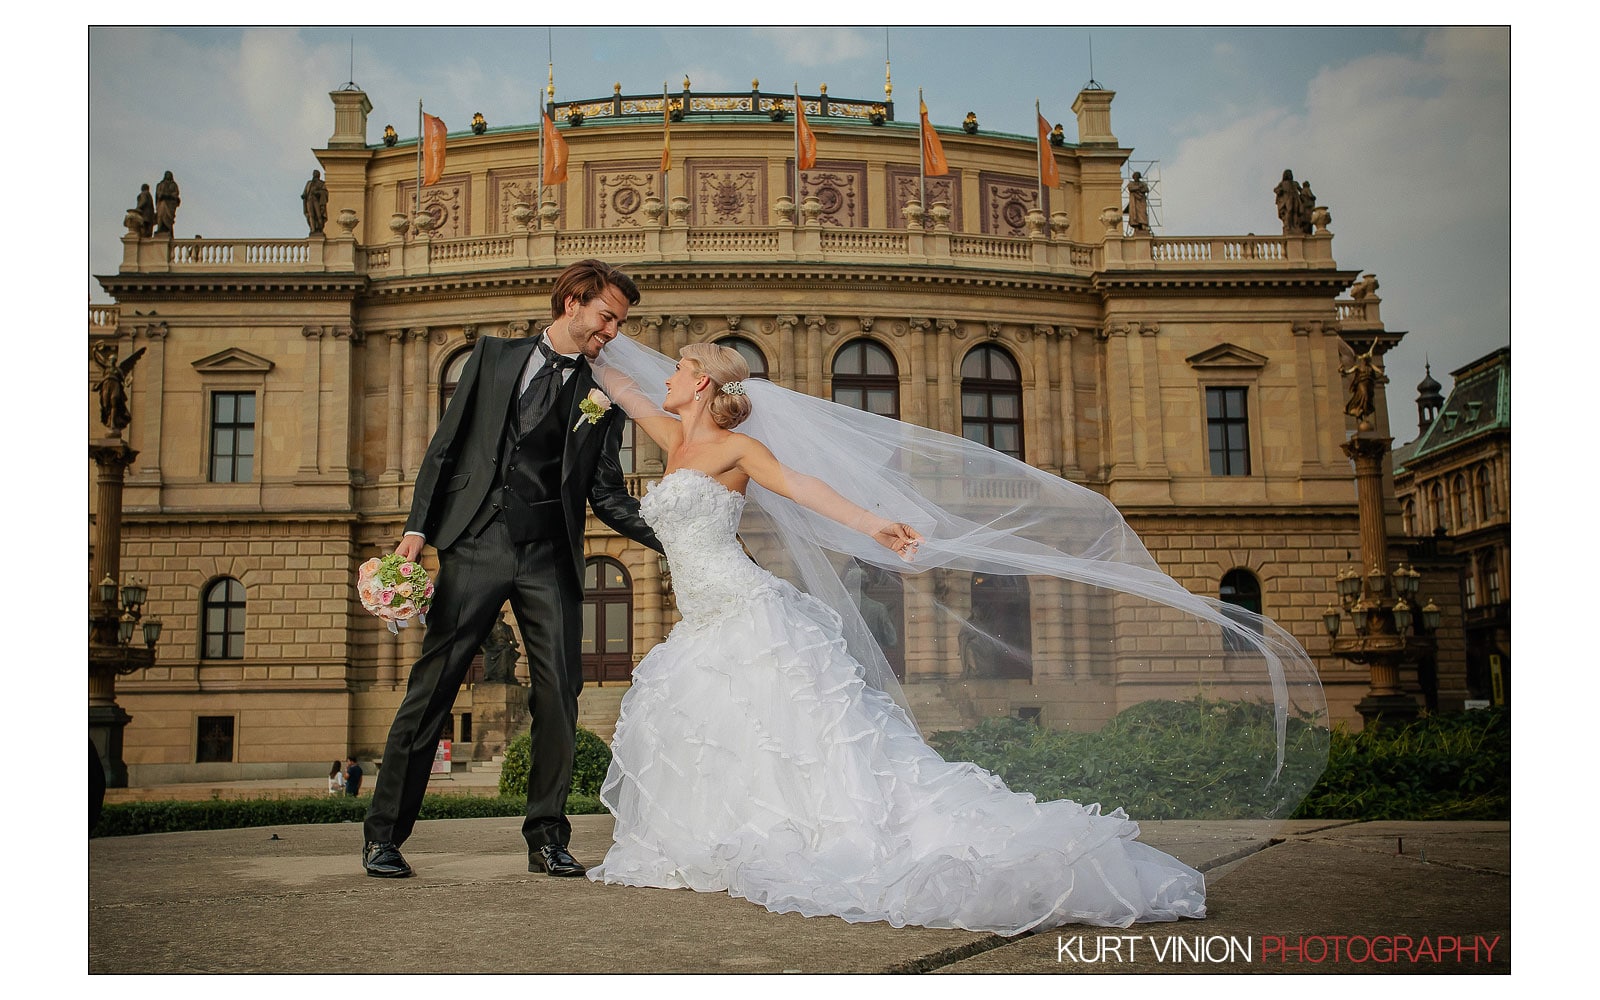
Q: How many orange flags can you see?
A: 6